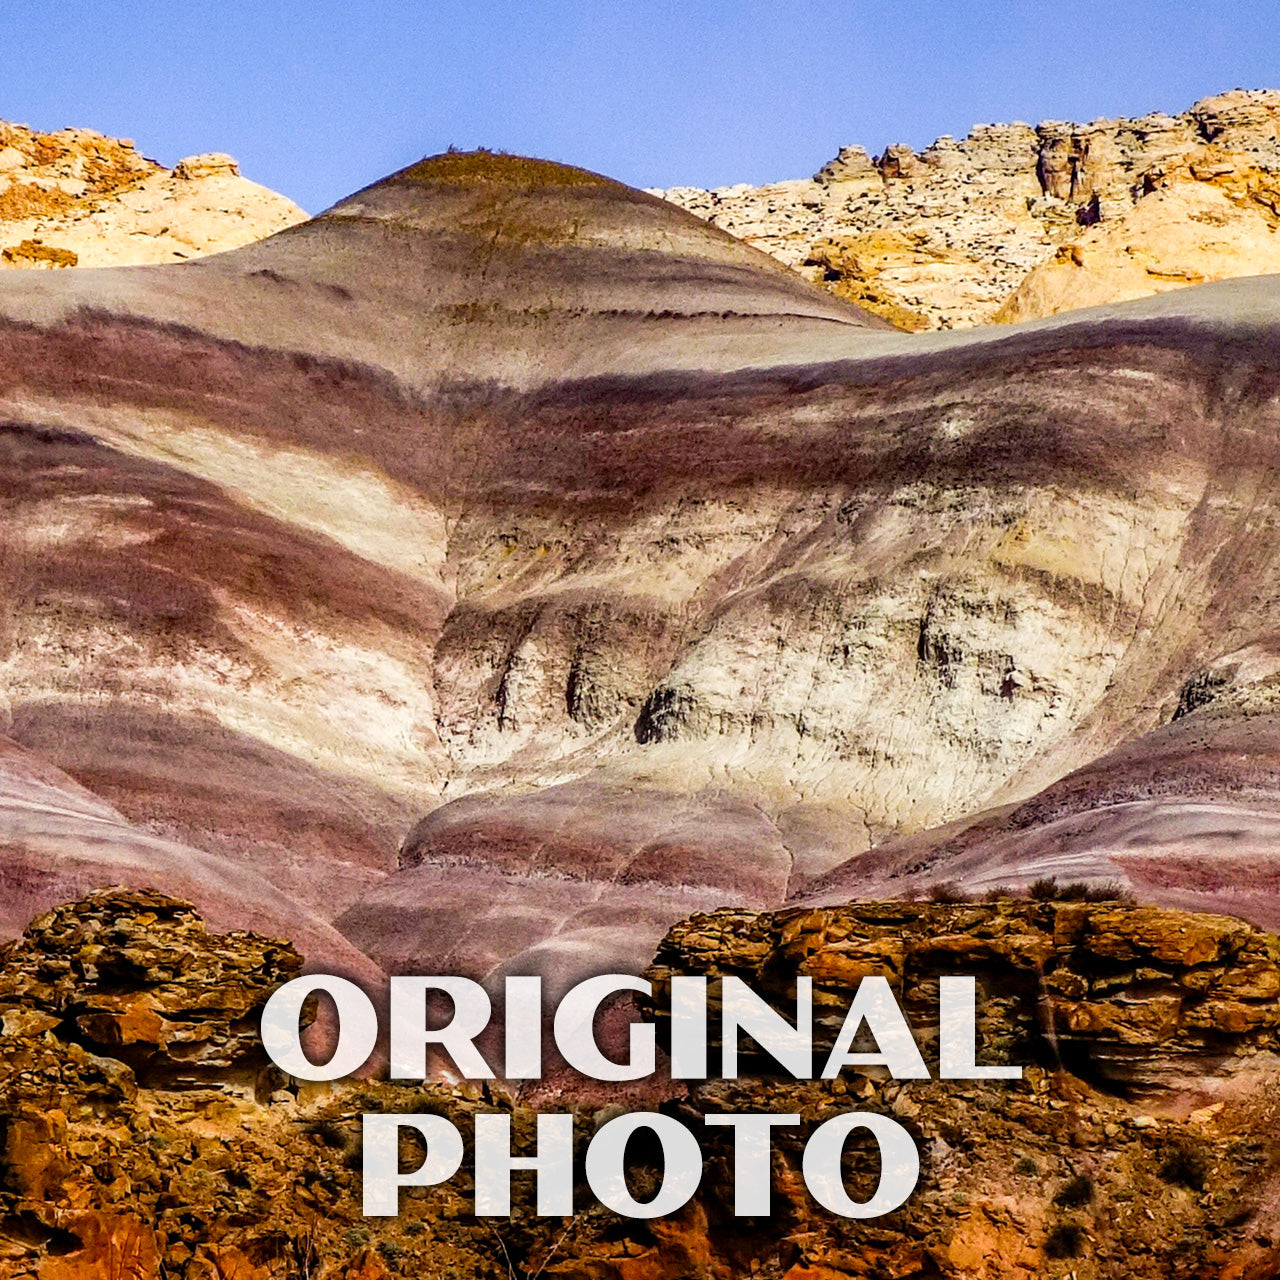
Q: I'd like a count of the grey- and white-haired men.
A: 0